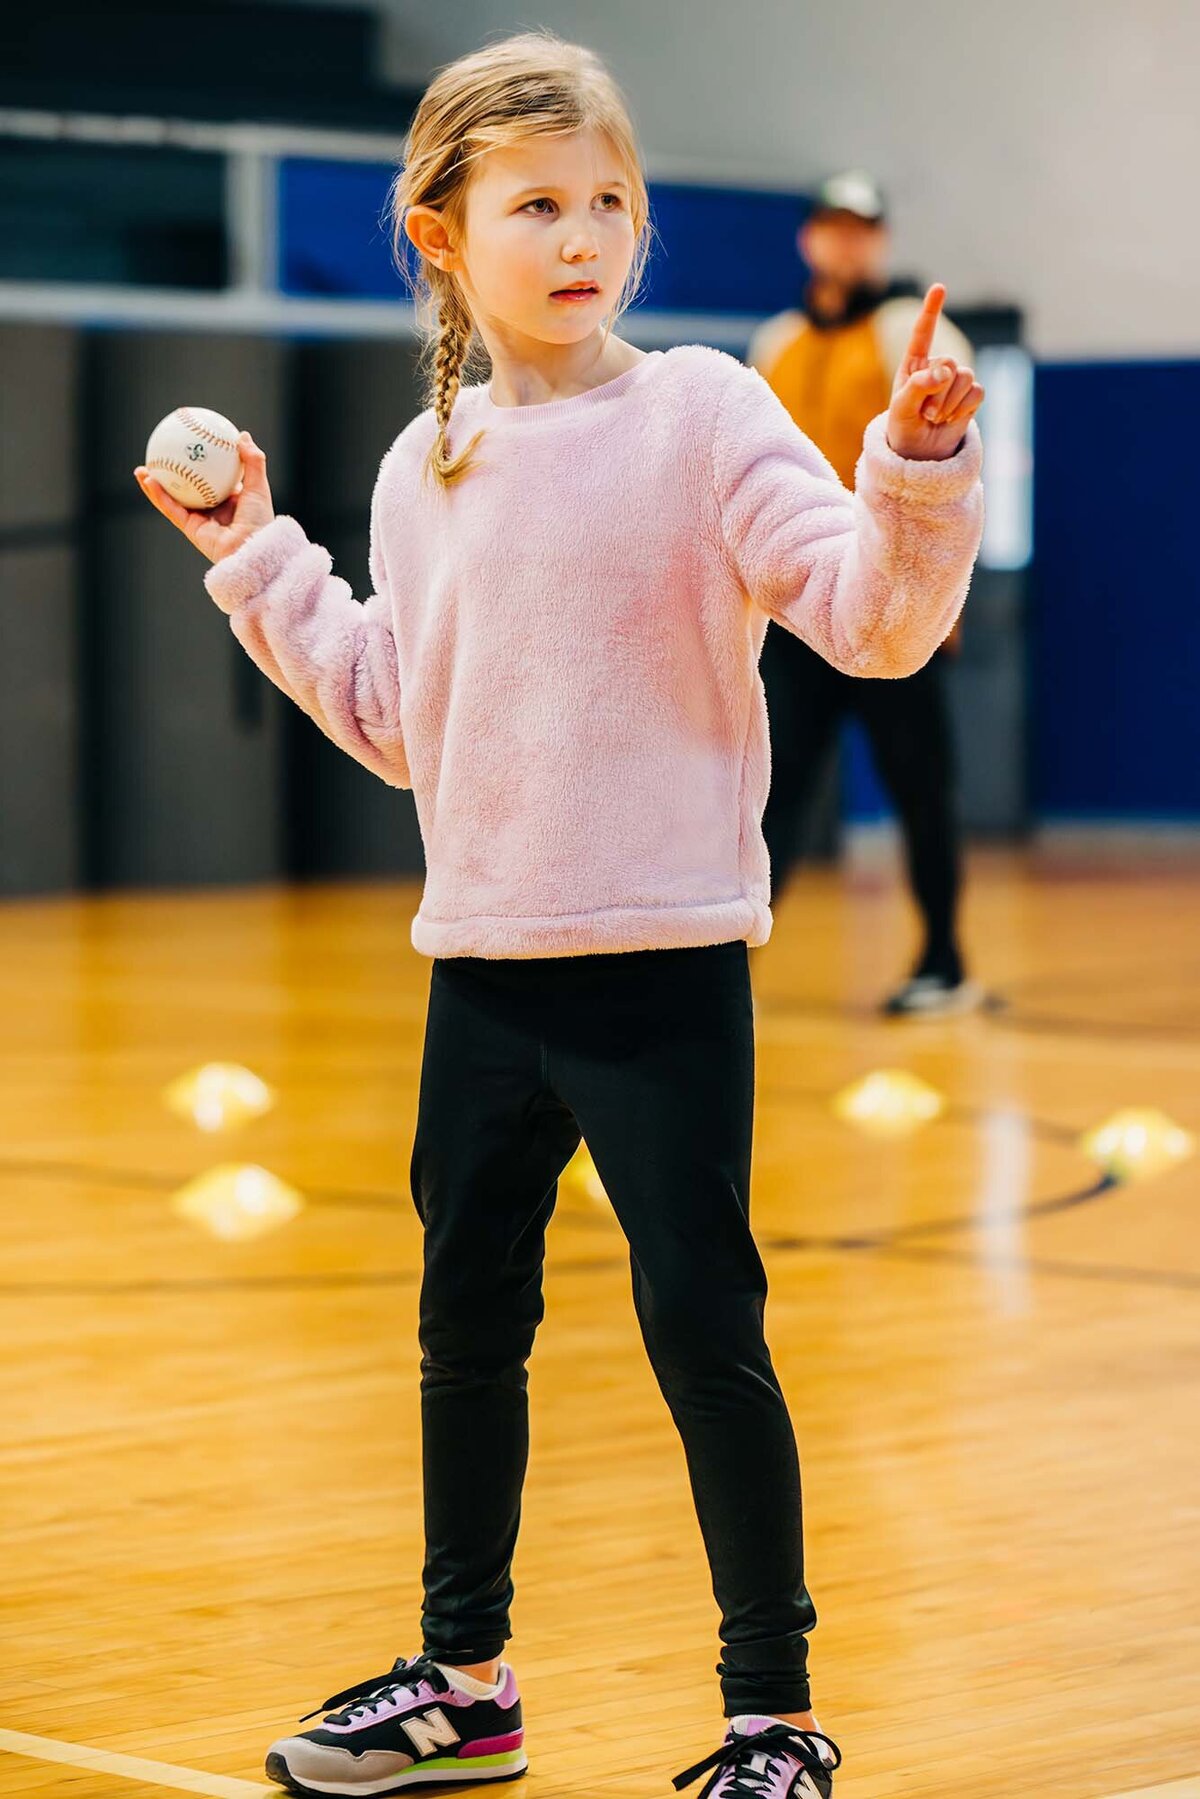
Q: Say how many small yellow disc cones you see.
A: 5